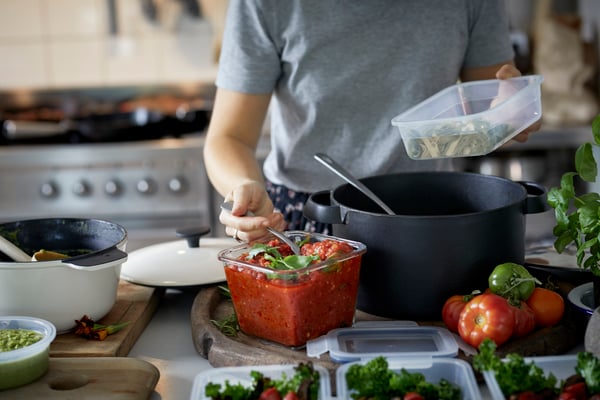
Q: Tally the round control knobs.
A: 5